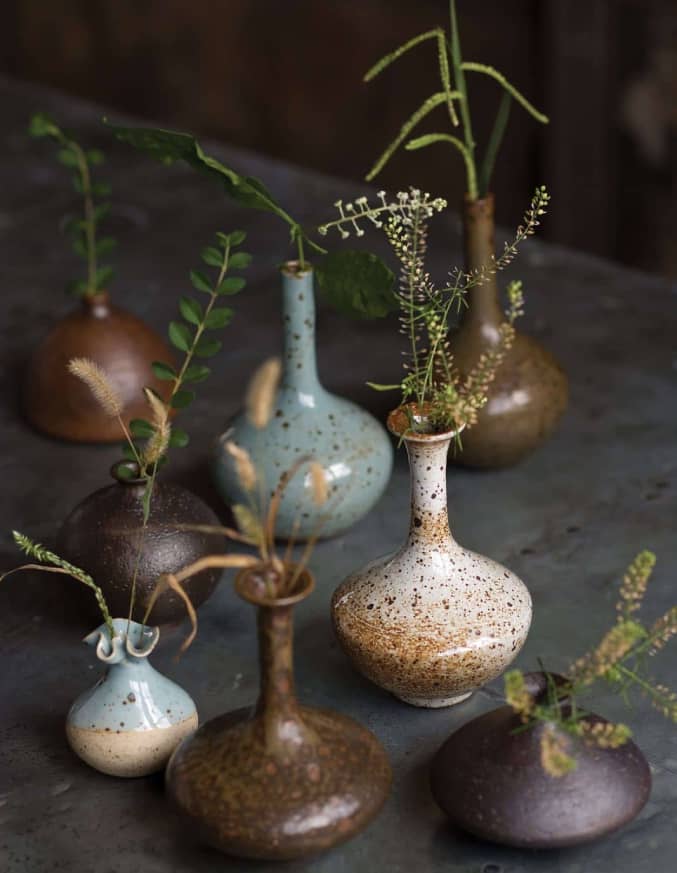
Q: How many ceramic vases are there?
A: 8